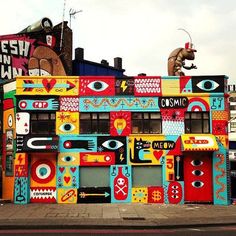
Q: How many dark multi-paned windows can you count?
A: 4